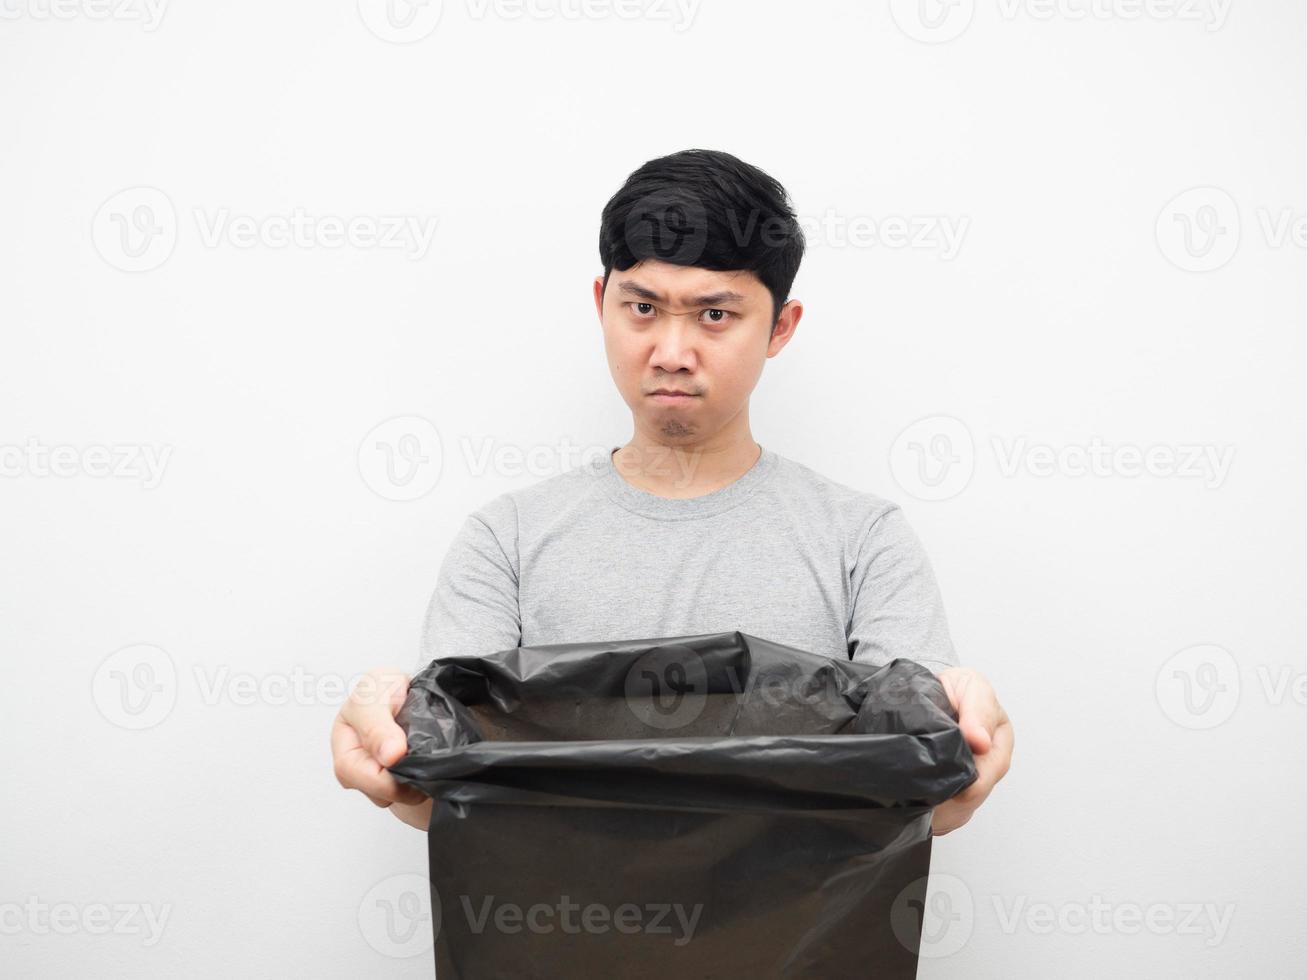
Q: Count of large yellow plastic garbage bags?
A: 0